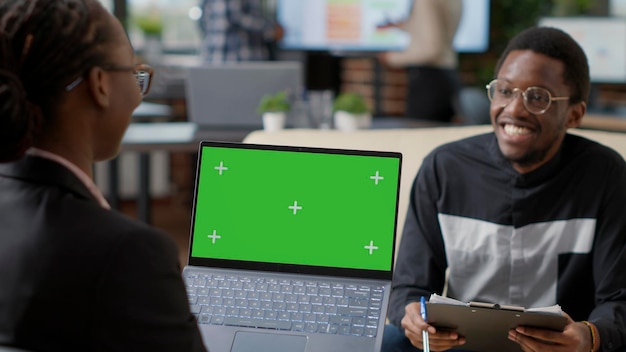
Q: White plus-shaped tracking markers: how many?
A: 5